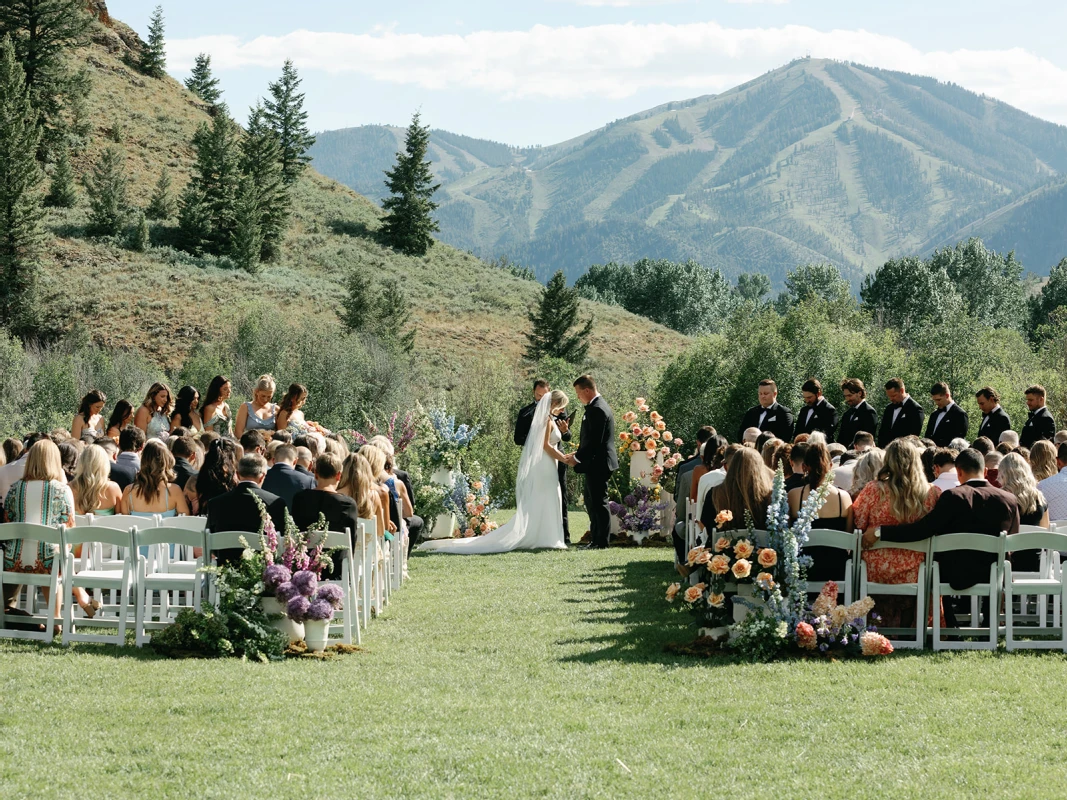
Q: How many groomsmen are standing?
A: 7